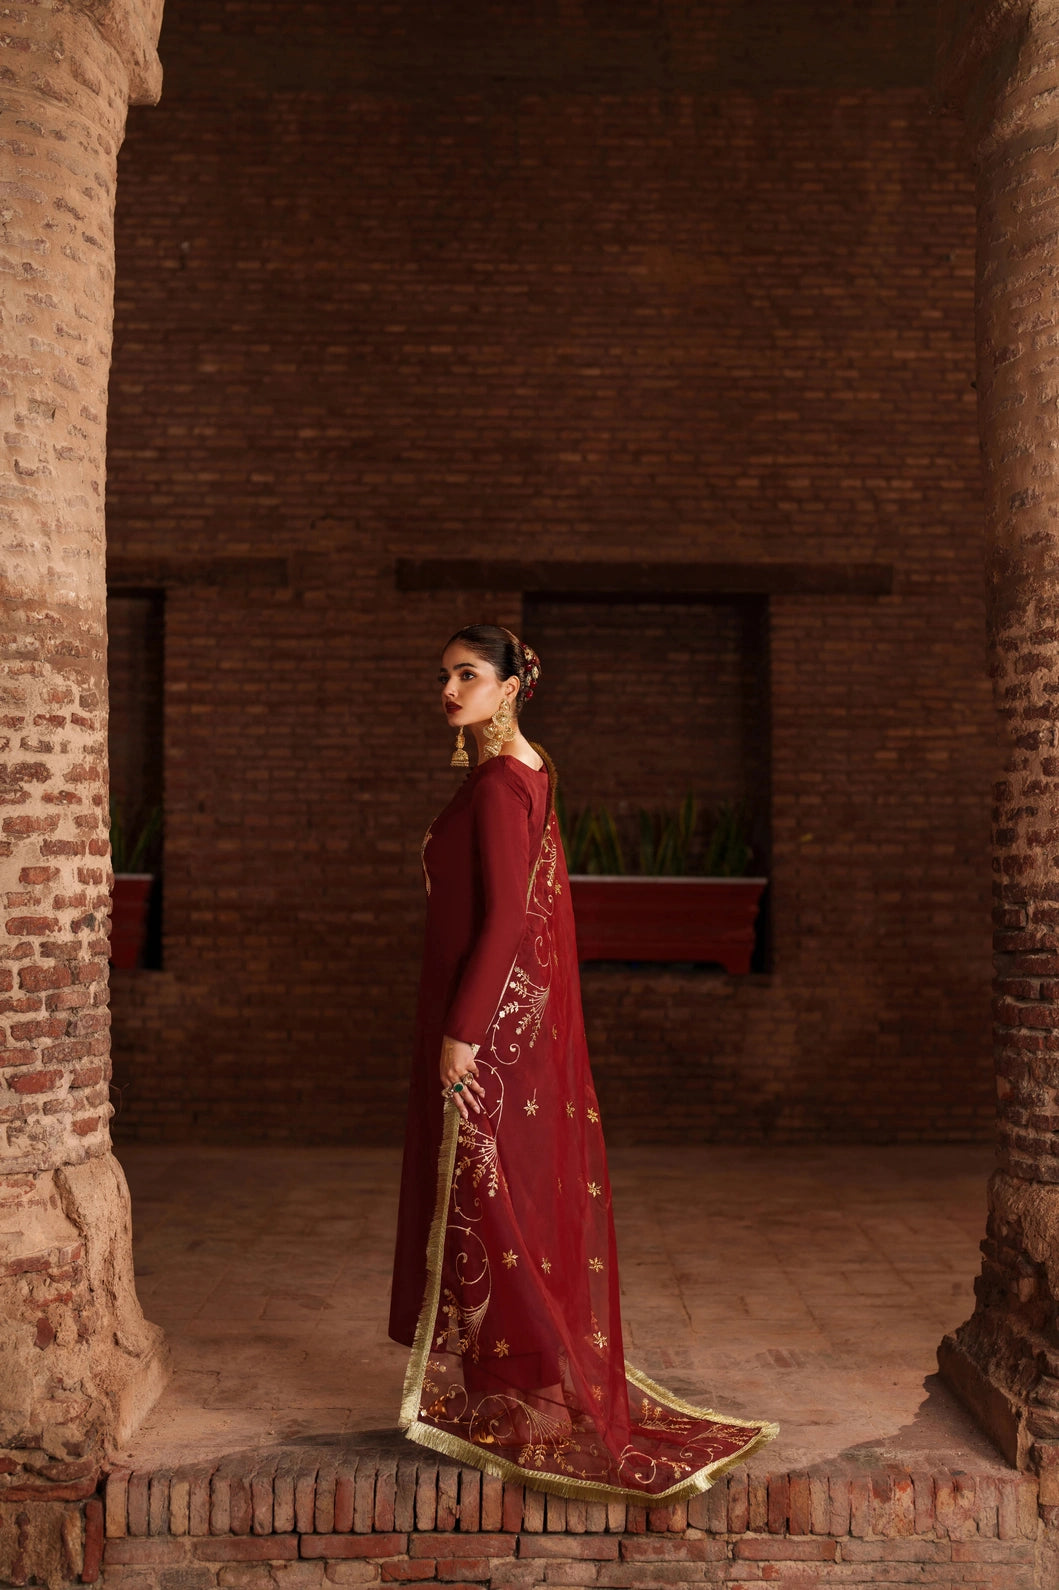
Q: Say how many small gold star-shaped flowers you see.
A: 11